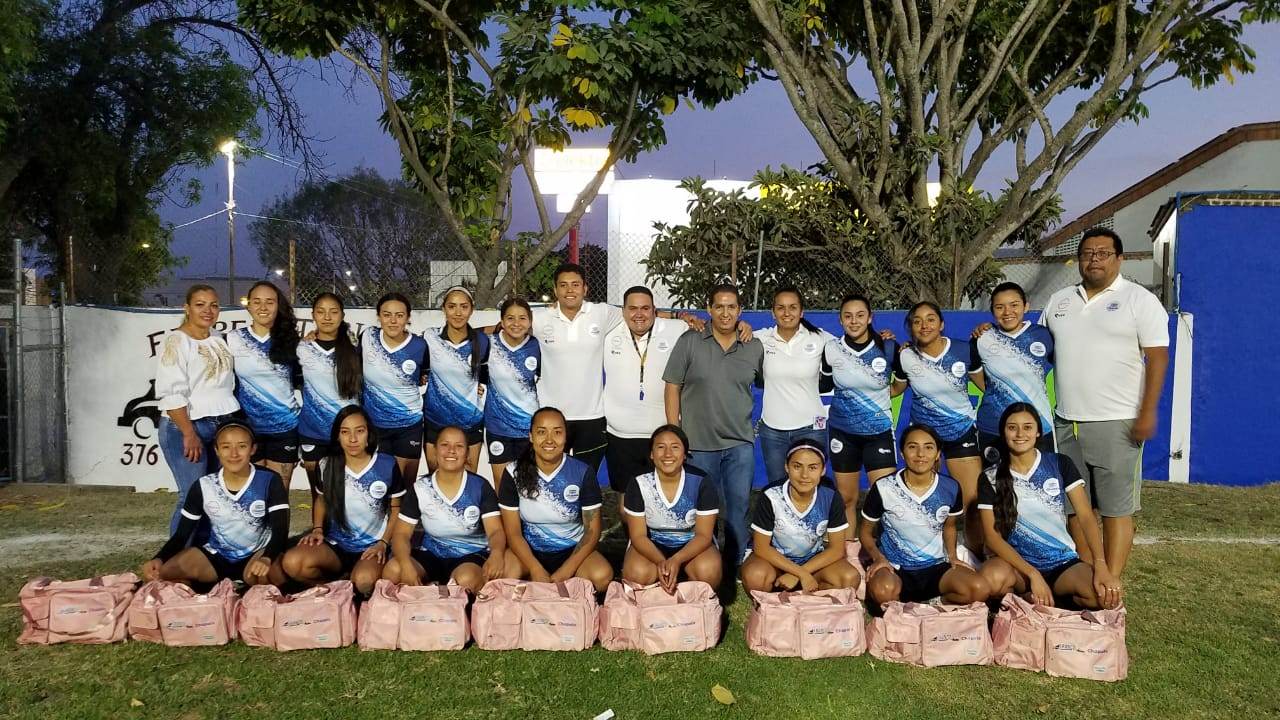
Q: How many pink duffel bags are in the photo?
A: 9